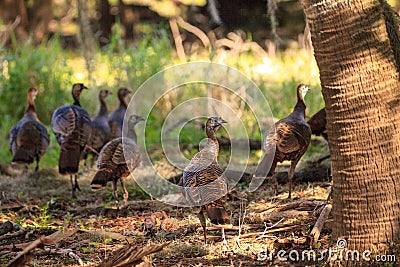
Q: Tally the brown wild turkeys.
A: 8